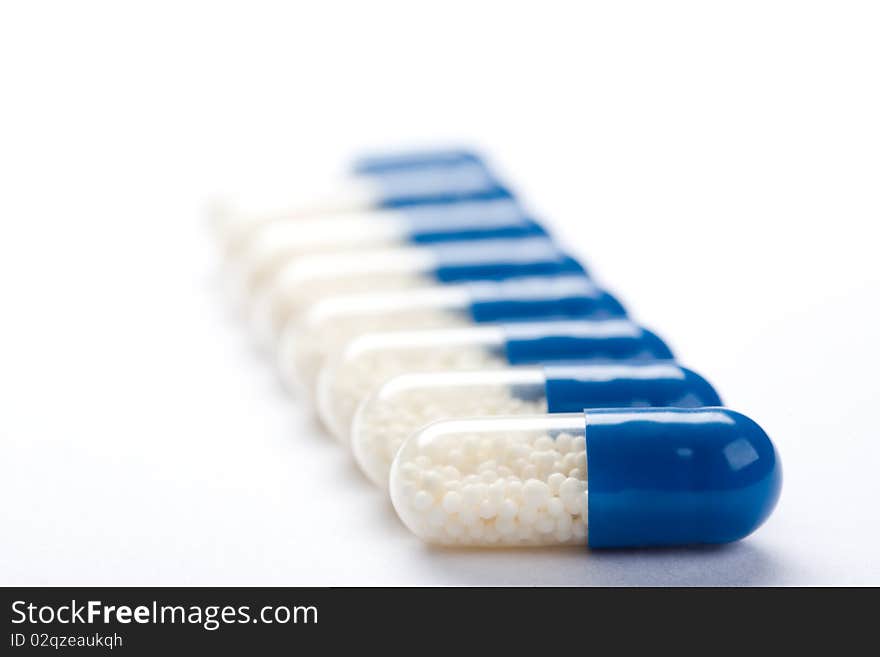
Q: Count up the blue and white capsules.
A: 8